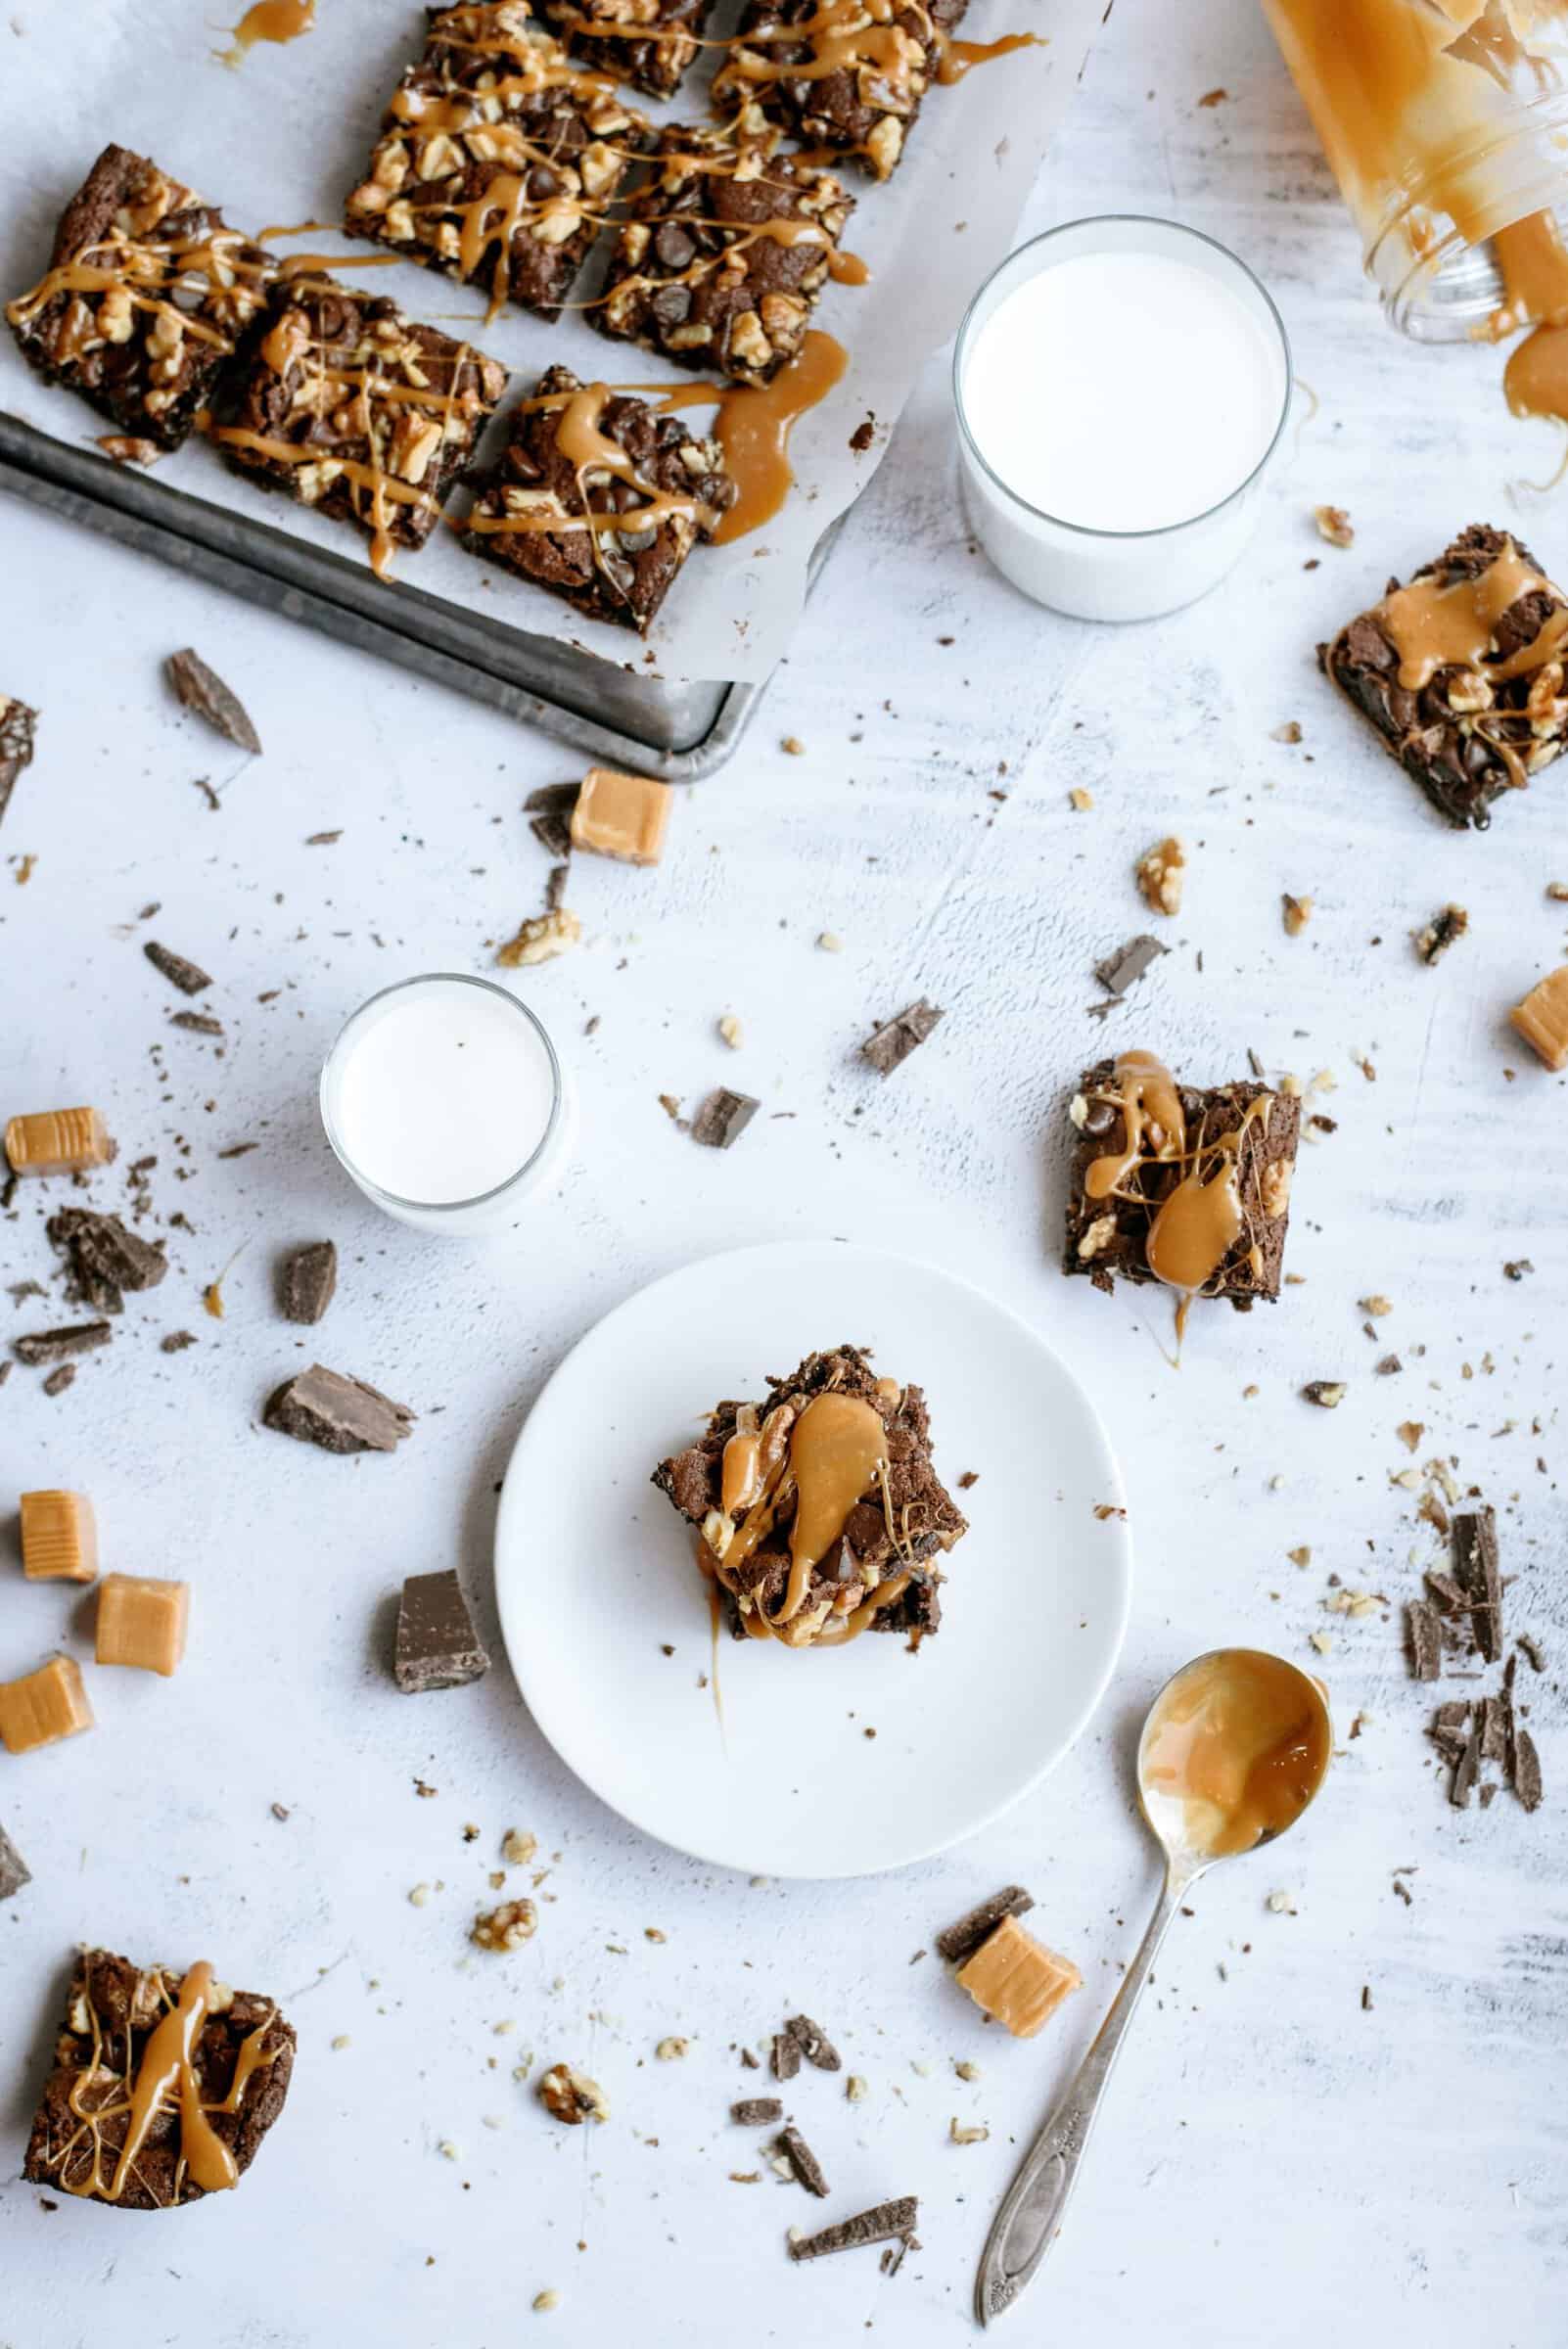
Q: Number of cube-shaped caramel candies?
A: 7